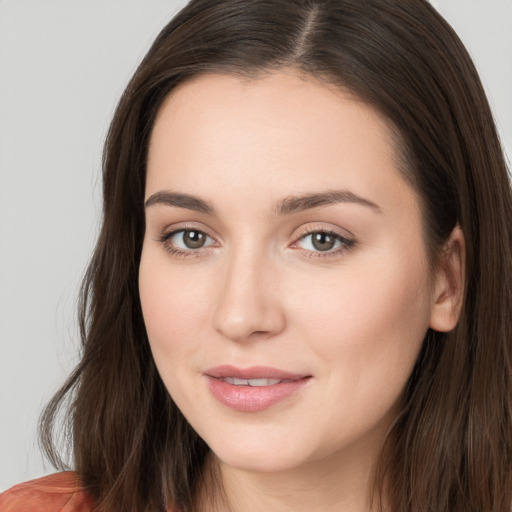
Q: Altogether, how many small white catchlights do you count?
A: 4